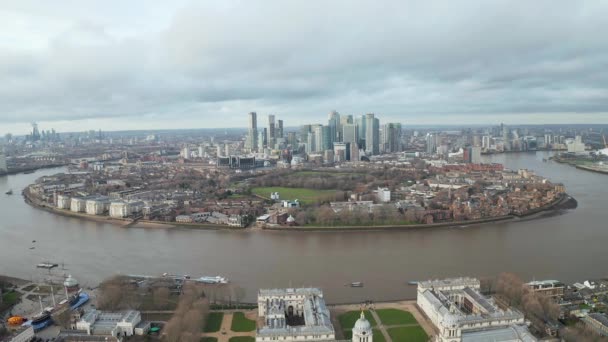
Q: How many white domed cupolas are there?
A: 2